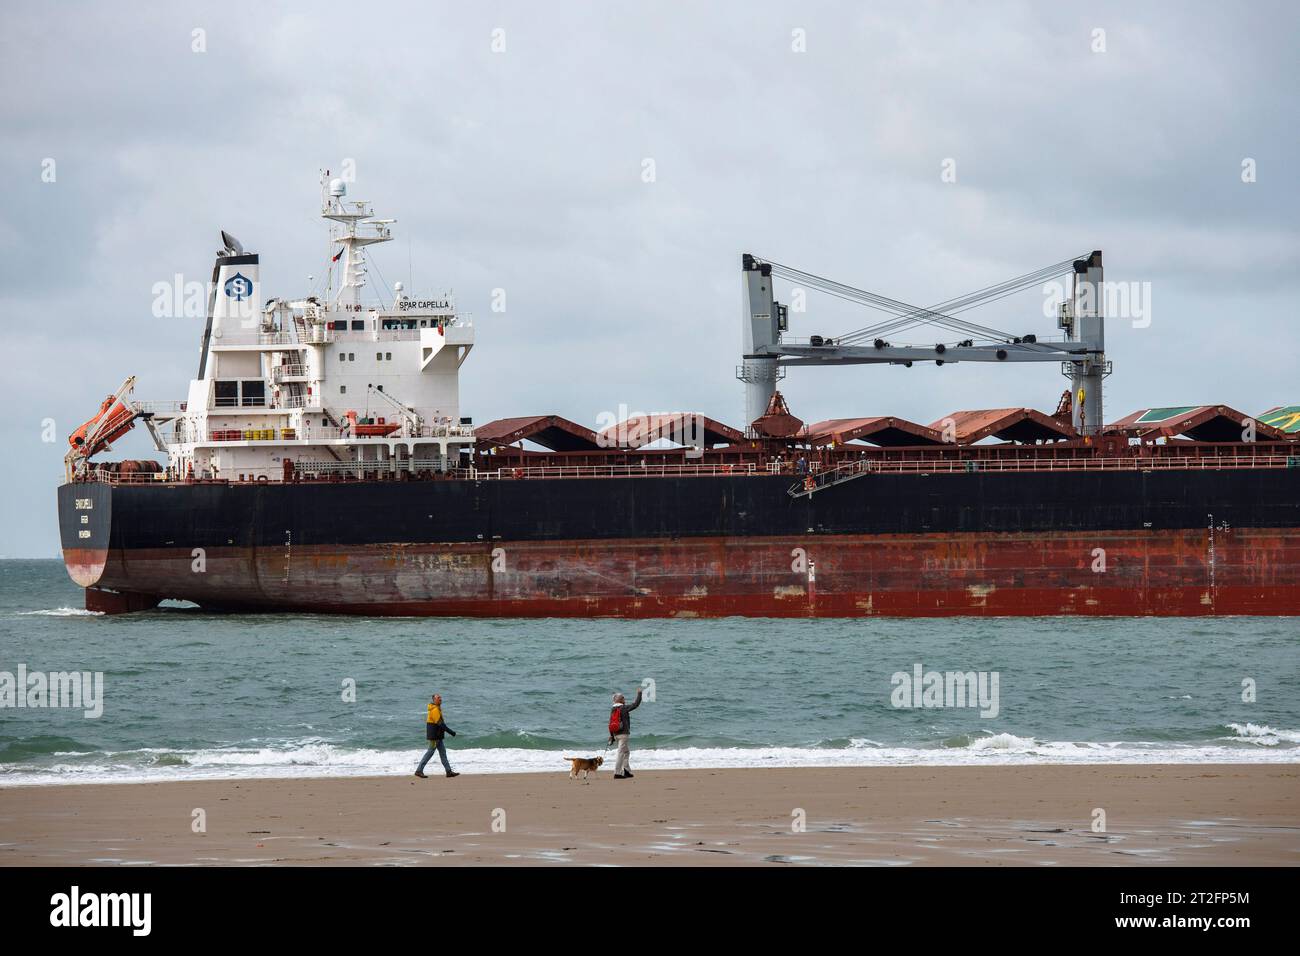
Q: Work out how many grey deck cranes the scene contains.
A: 2